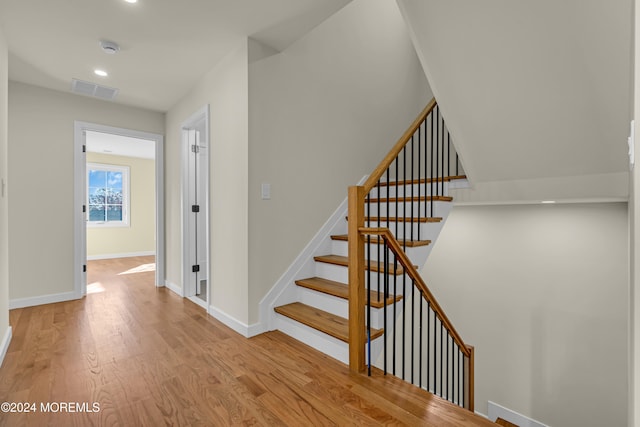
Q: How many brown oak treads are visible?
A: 7